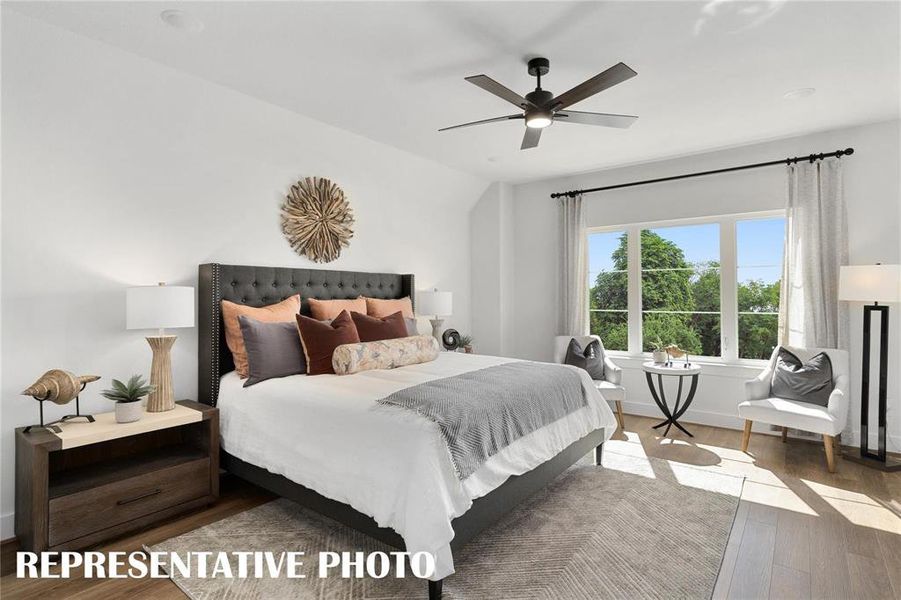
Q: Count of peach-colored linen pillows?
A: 3